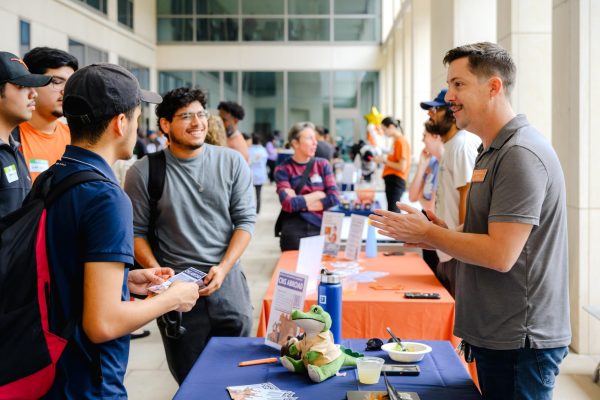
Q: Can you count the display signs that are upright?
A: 4